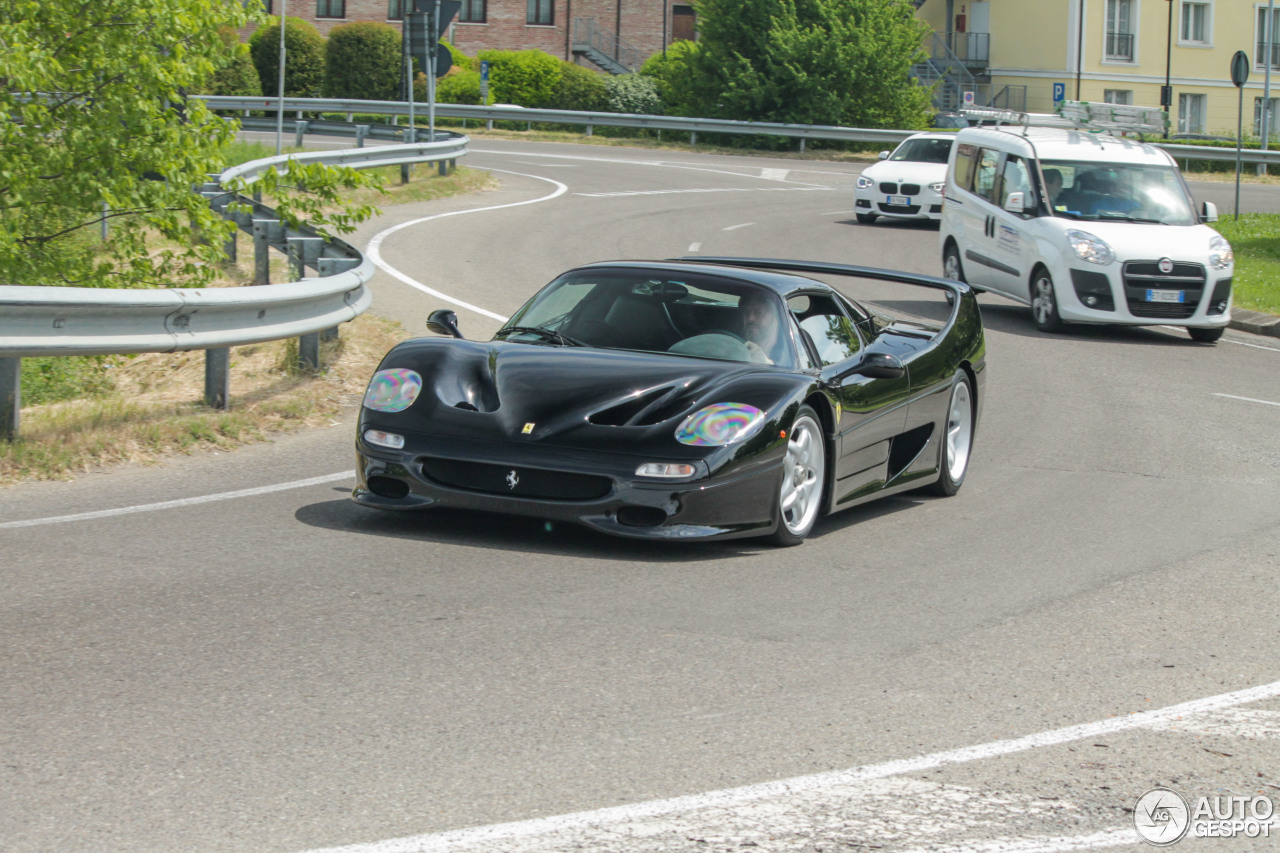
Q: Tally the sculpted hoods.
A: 1